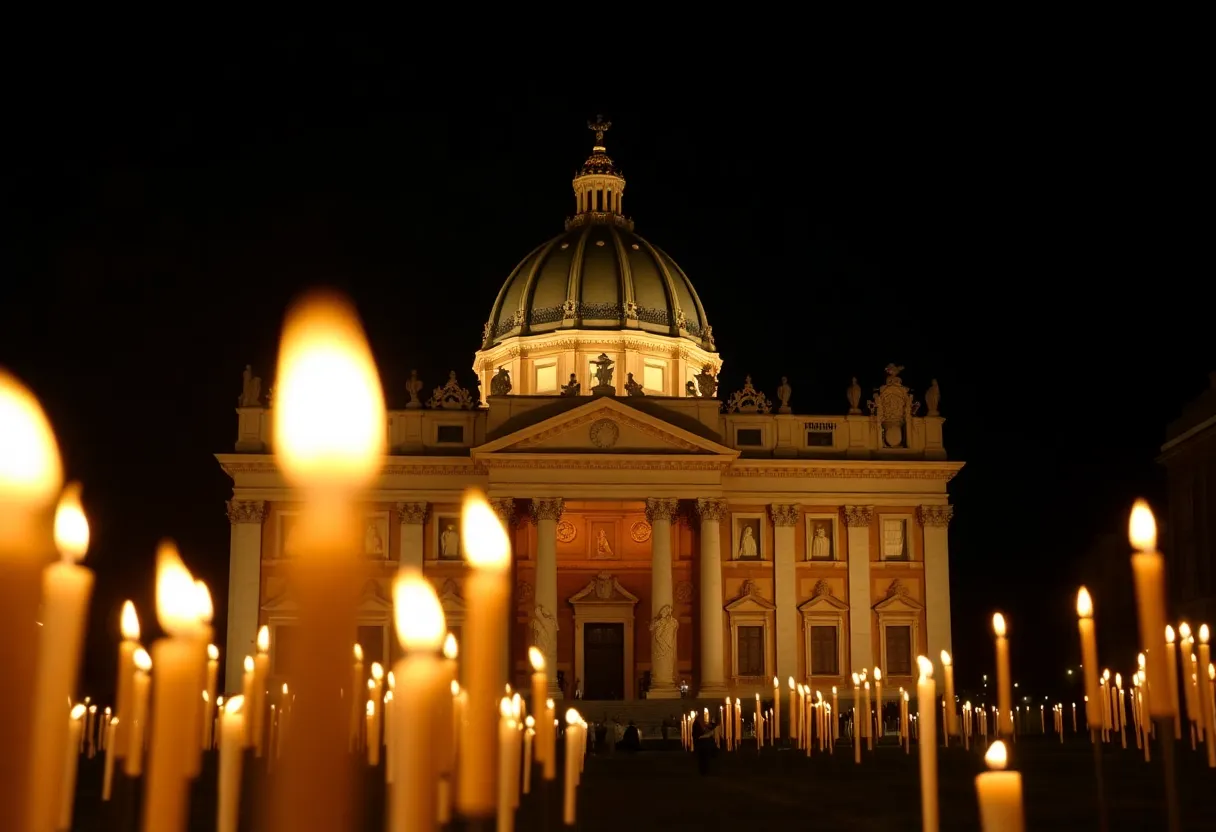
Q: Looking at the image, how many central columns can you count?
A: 4